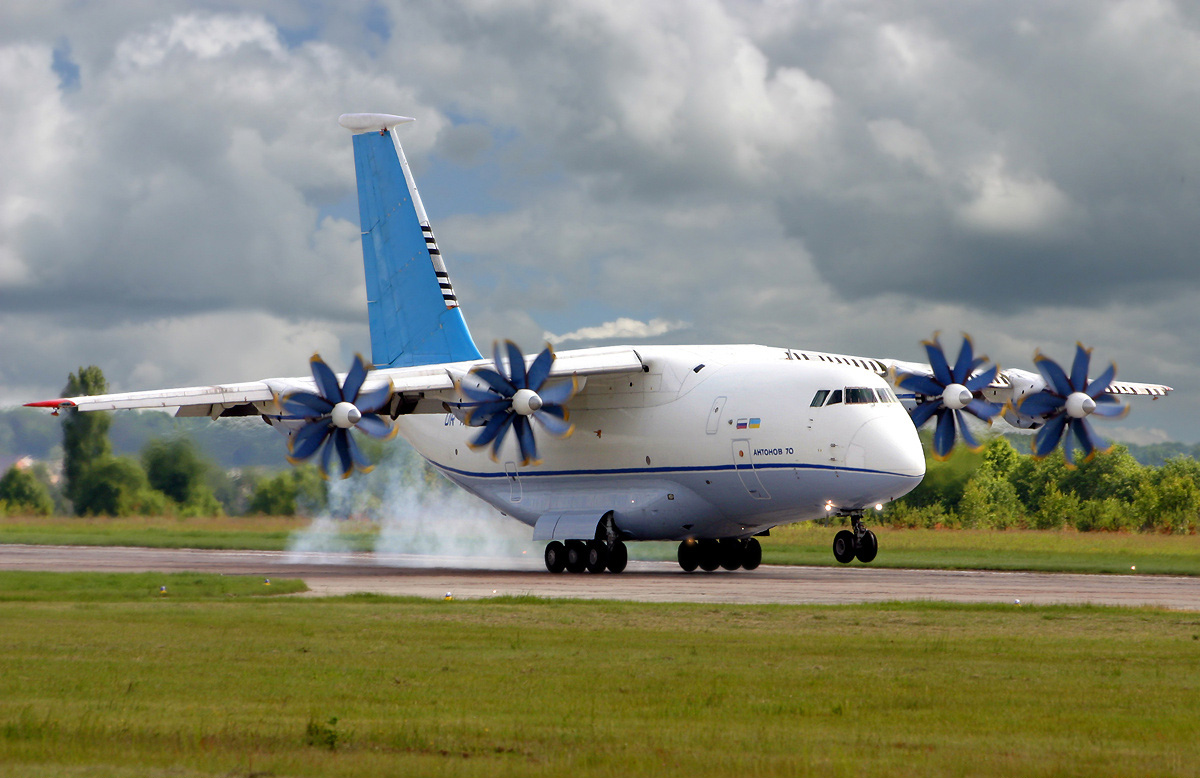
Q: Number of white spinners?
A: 4